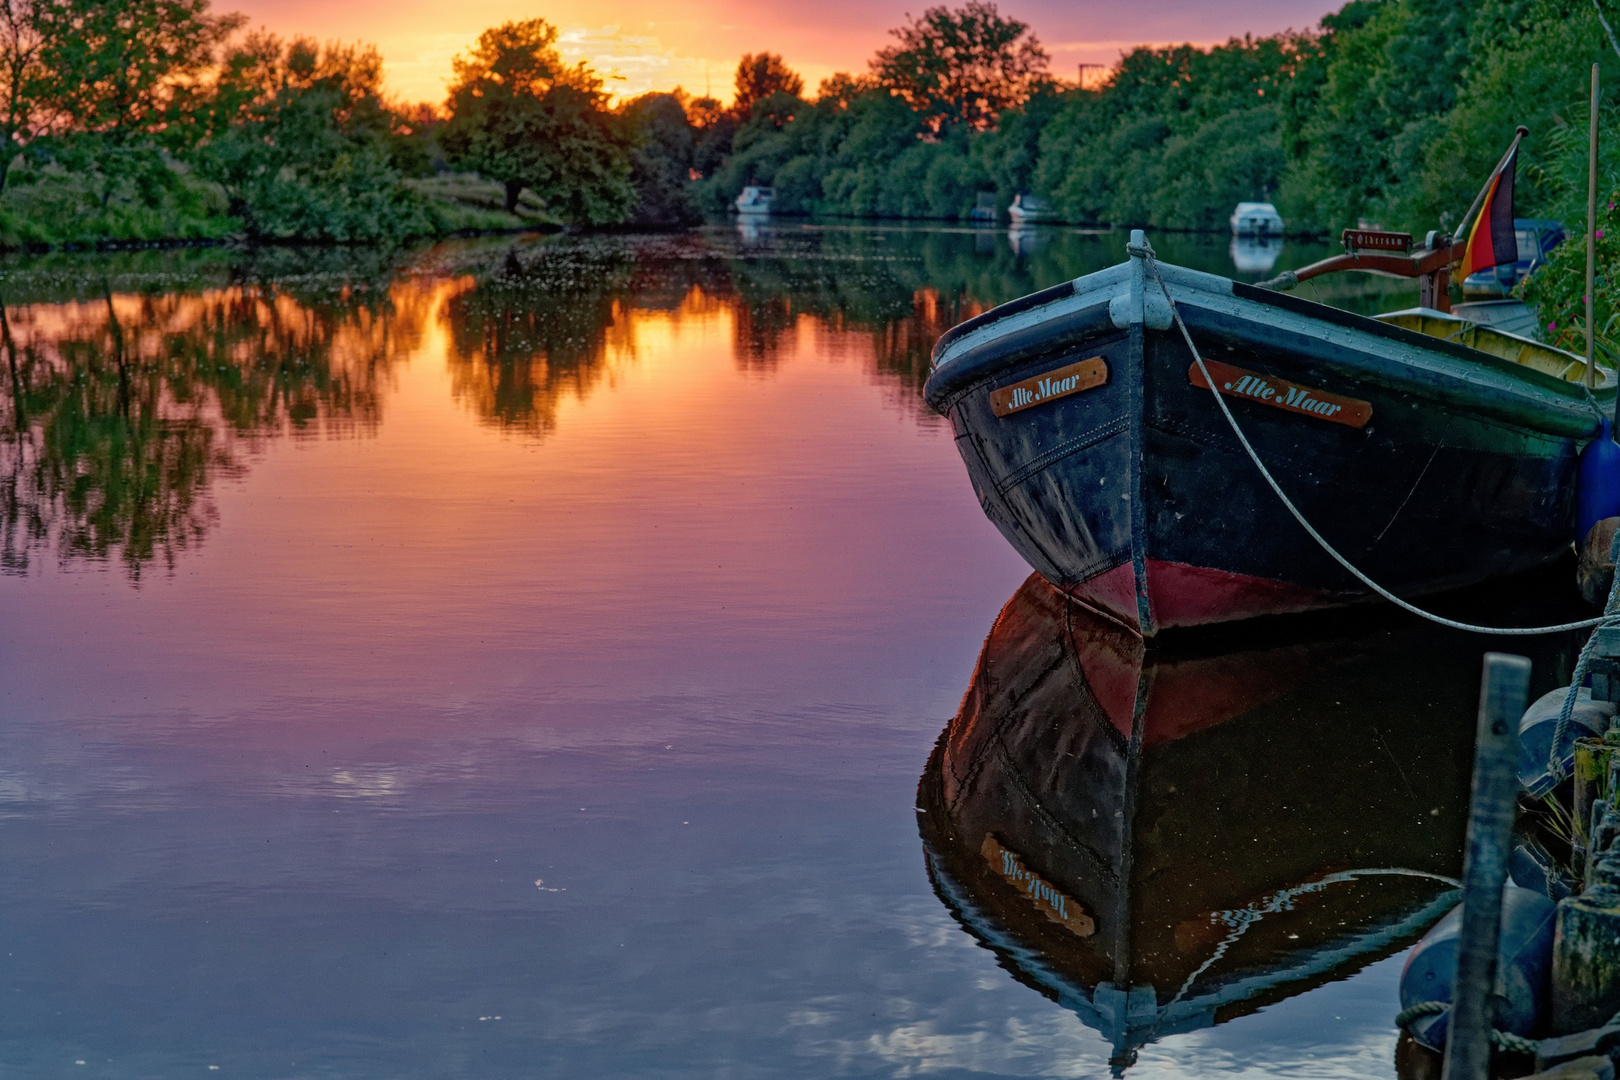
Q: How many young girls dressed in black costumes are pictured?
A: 0